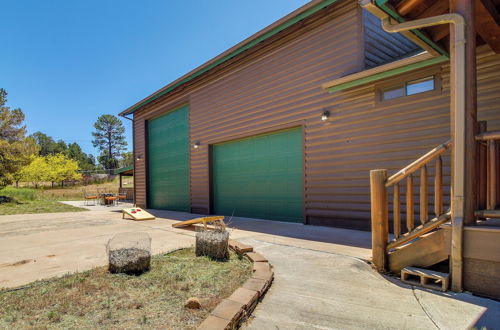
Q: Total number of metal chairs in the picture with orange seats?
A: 4